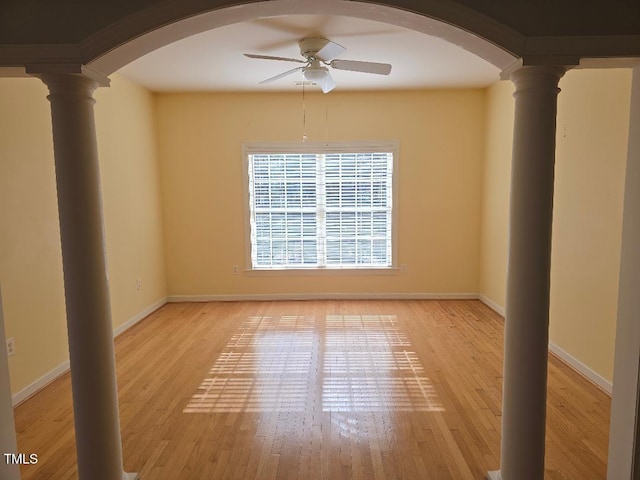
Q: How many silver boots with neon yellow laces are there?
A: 0